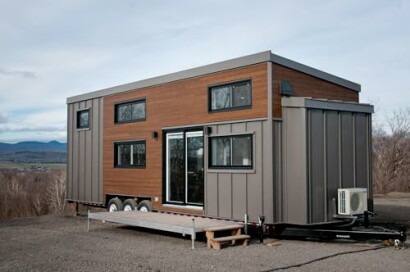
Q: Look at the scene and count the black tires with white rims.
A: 3